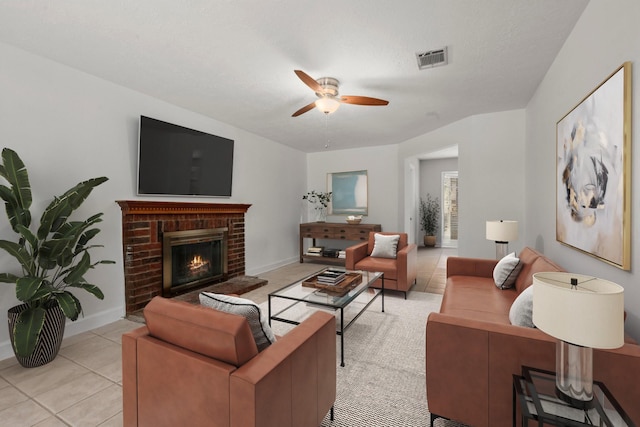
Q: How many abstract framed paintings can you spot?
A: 2